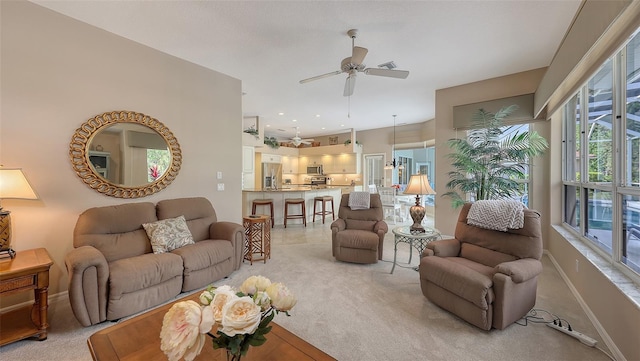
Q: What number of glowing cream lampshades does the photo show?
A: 2